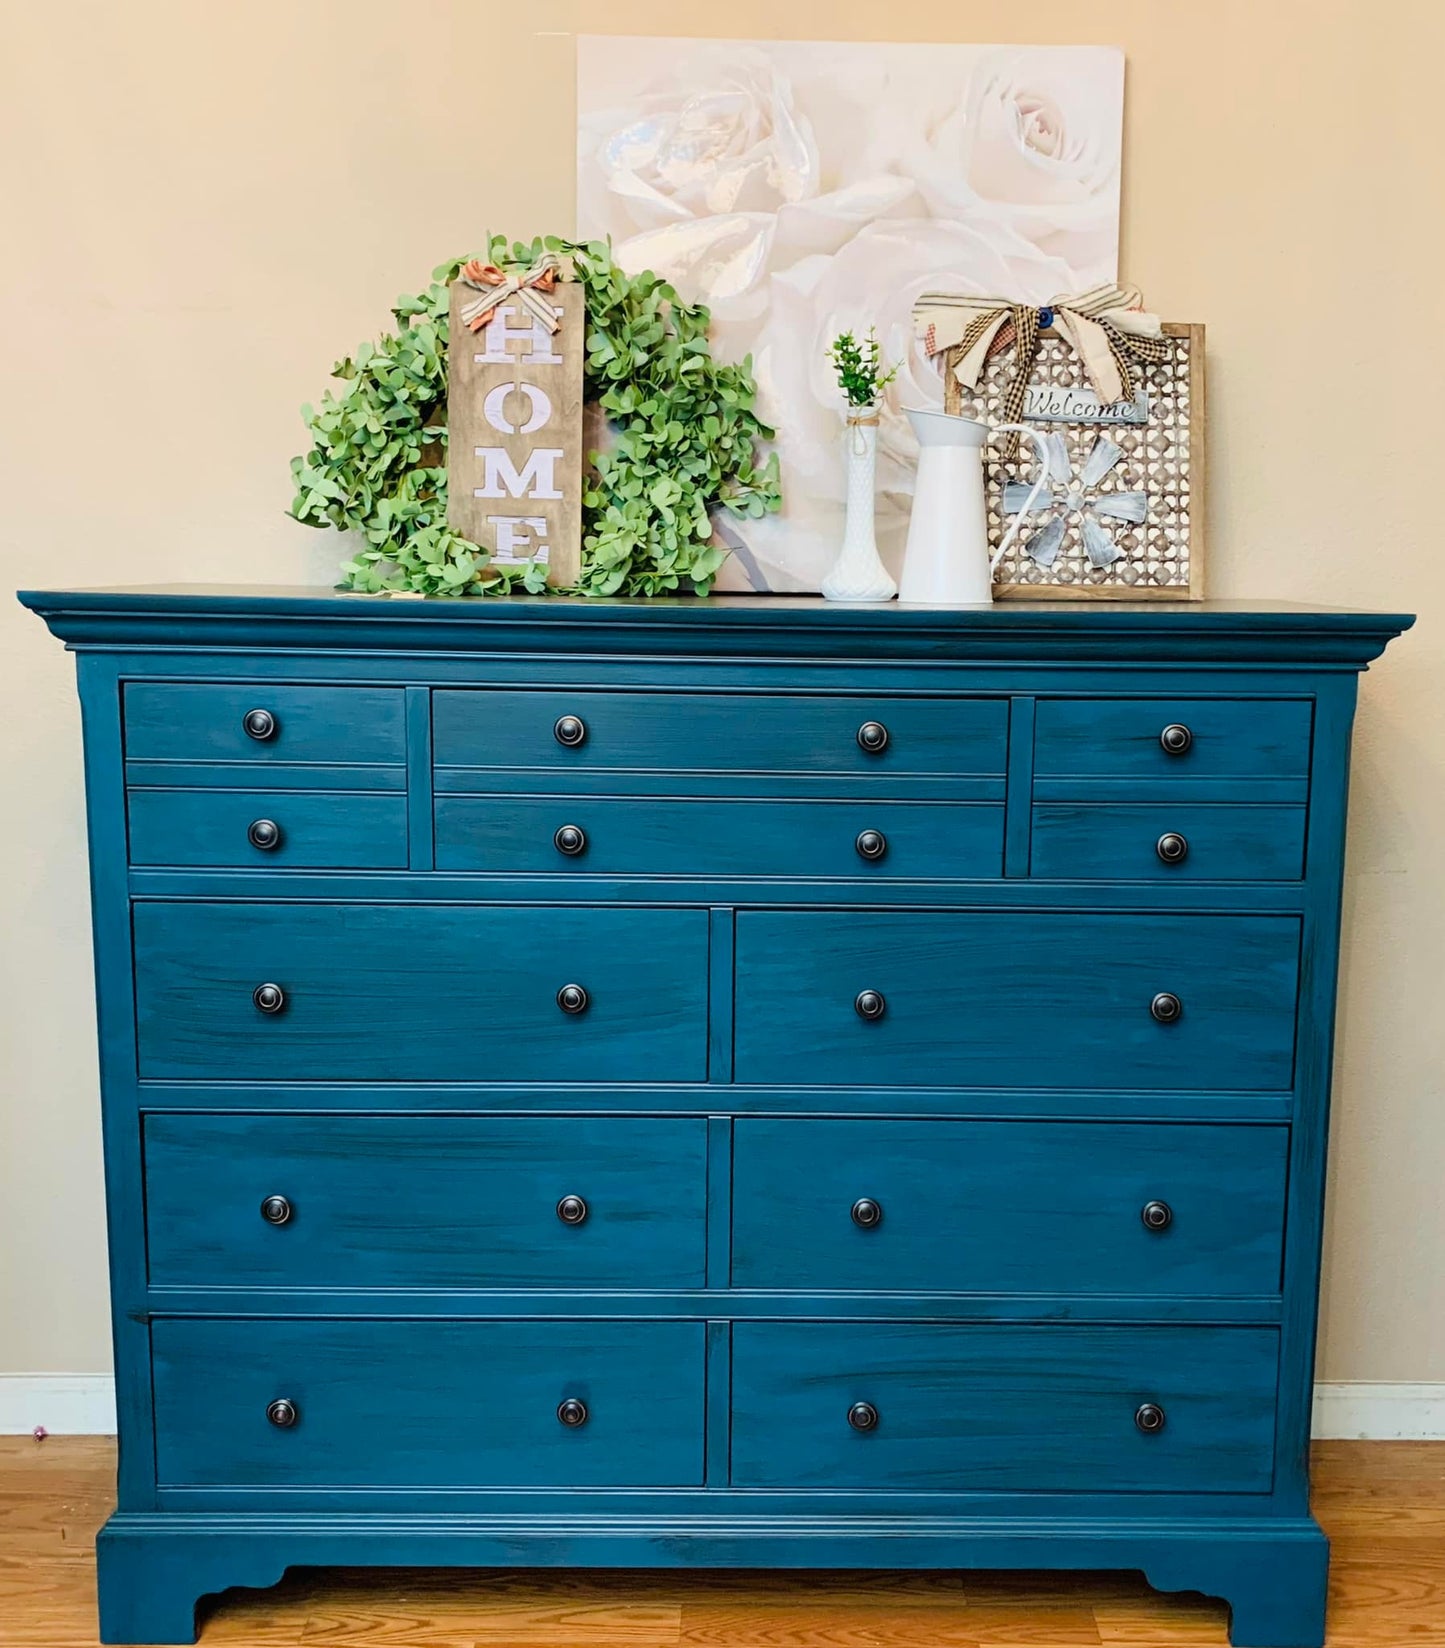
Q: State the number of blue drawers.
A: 12